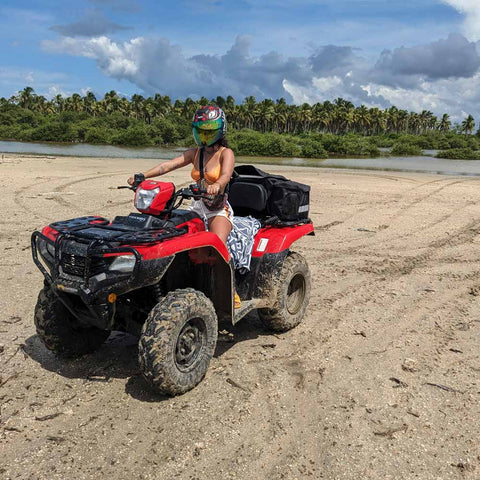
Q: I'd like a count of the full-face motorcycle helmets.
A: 1